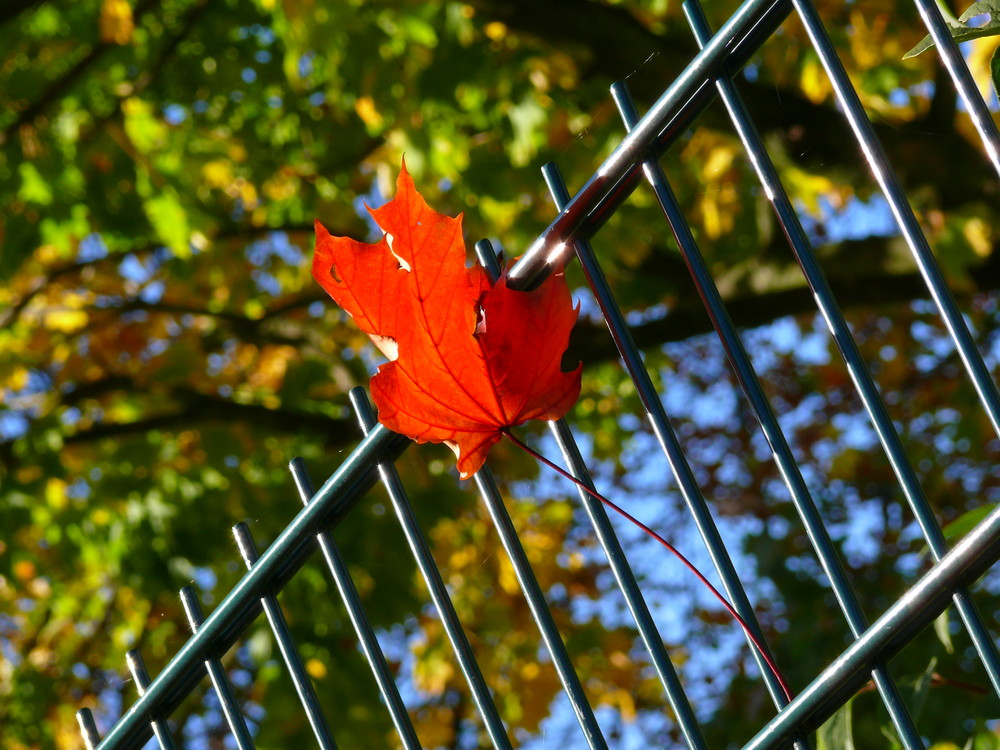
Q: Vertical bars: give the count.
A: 13